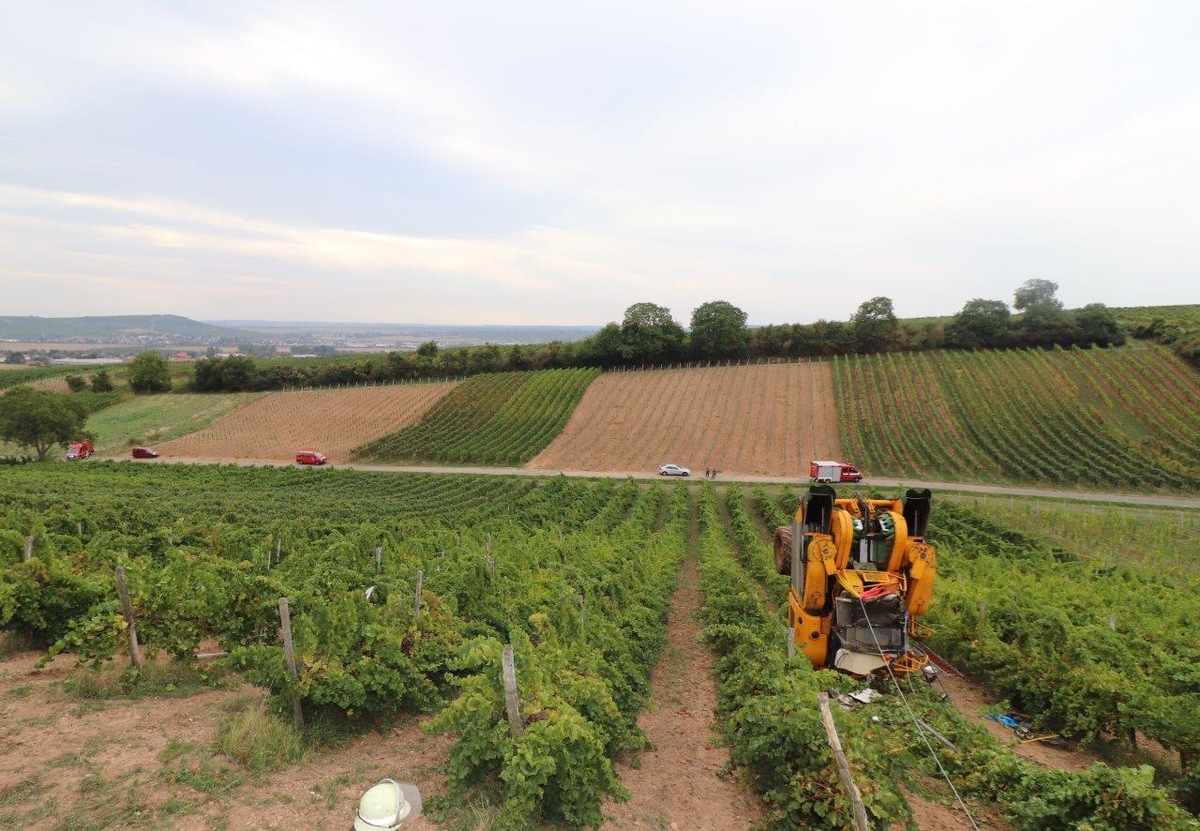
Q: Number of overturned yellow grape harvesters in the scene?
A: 1